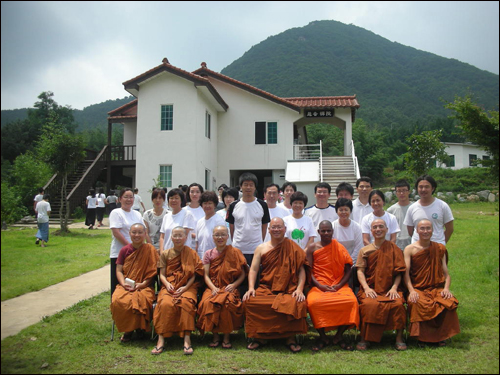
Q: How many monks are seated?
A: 7